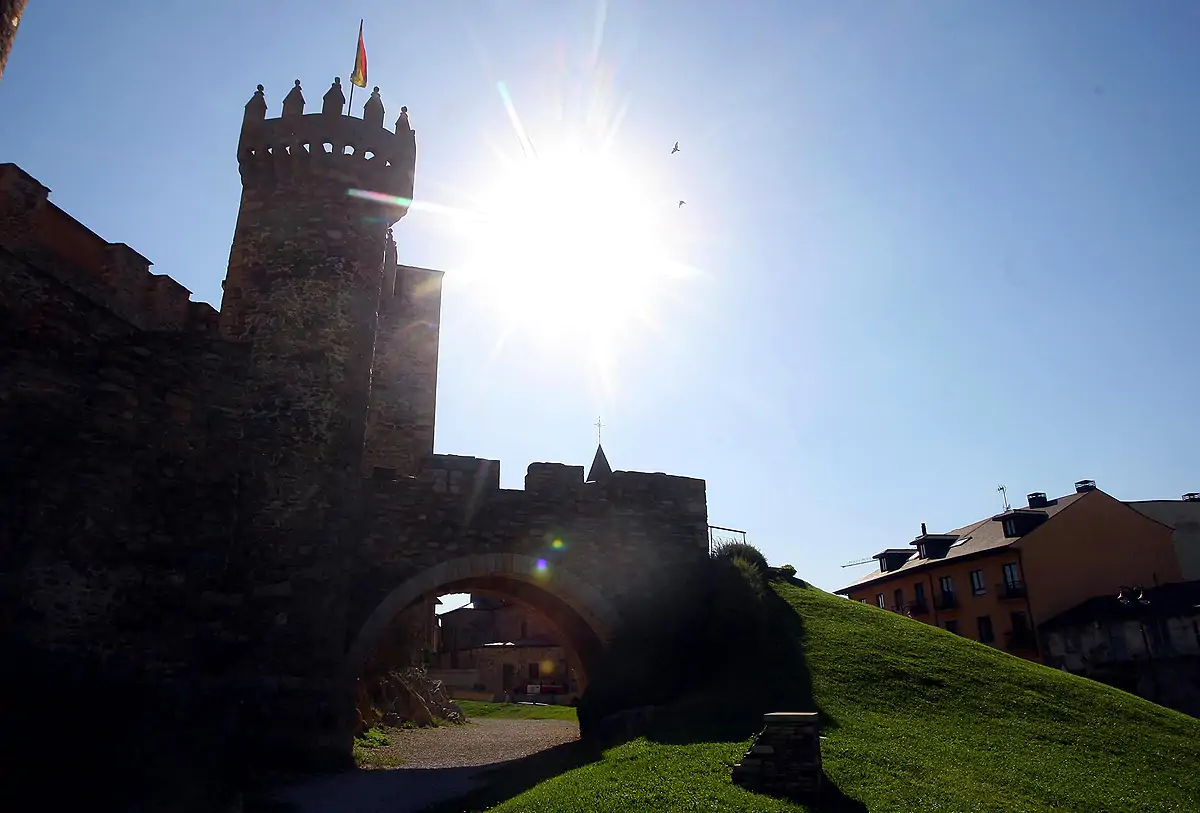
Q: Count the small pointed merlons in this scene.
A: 5